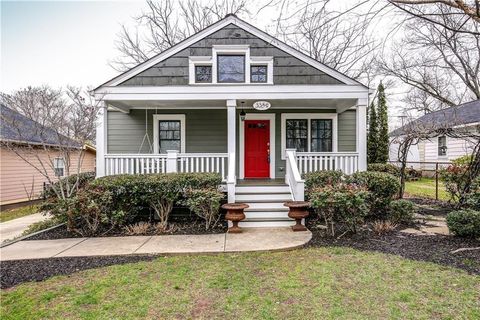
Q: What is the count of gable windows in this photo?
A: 3